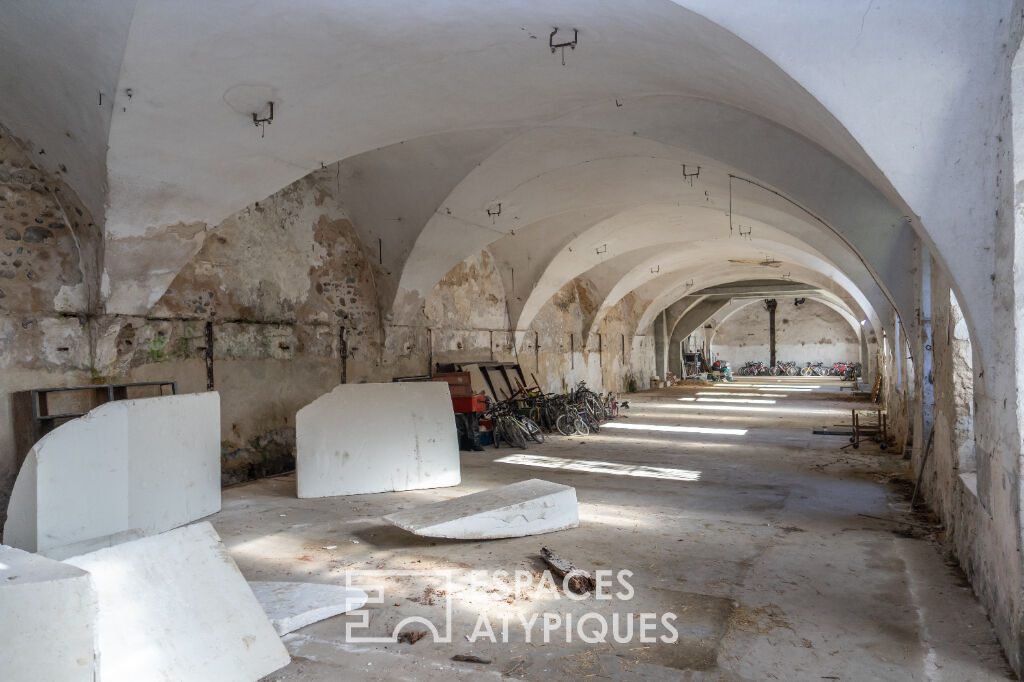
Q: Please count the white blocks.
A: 6